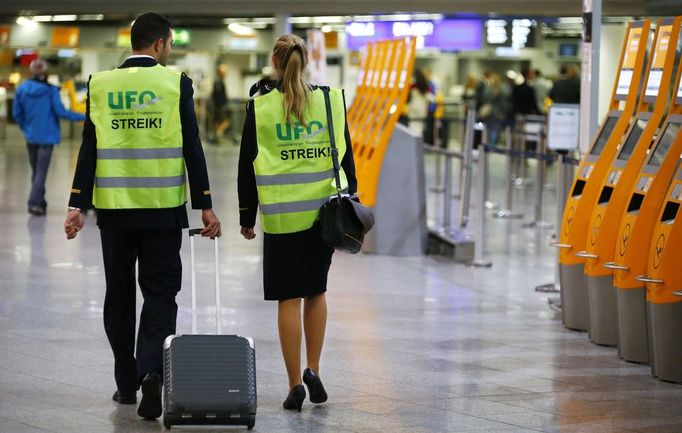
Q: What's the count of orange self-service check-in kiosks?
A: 10